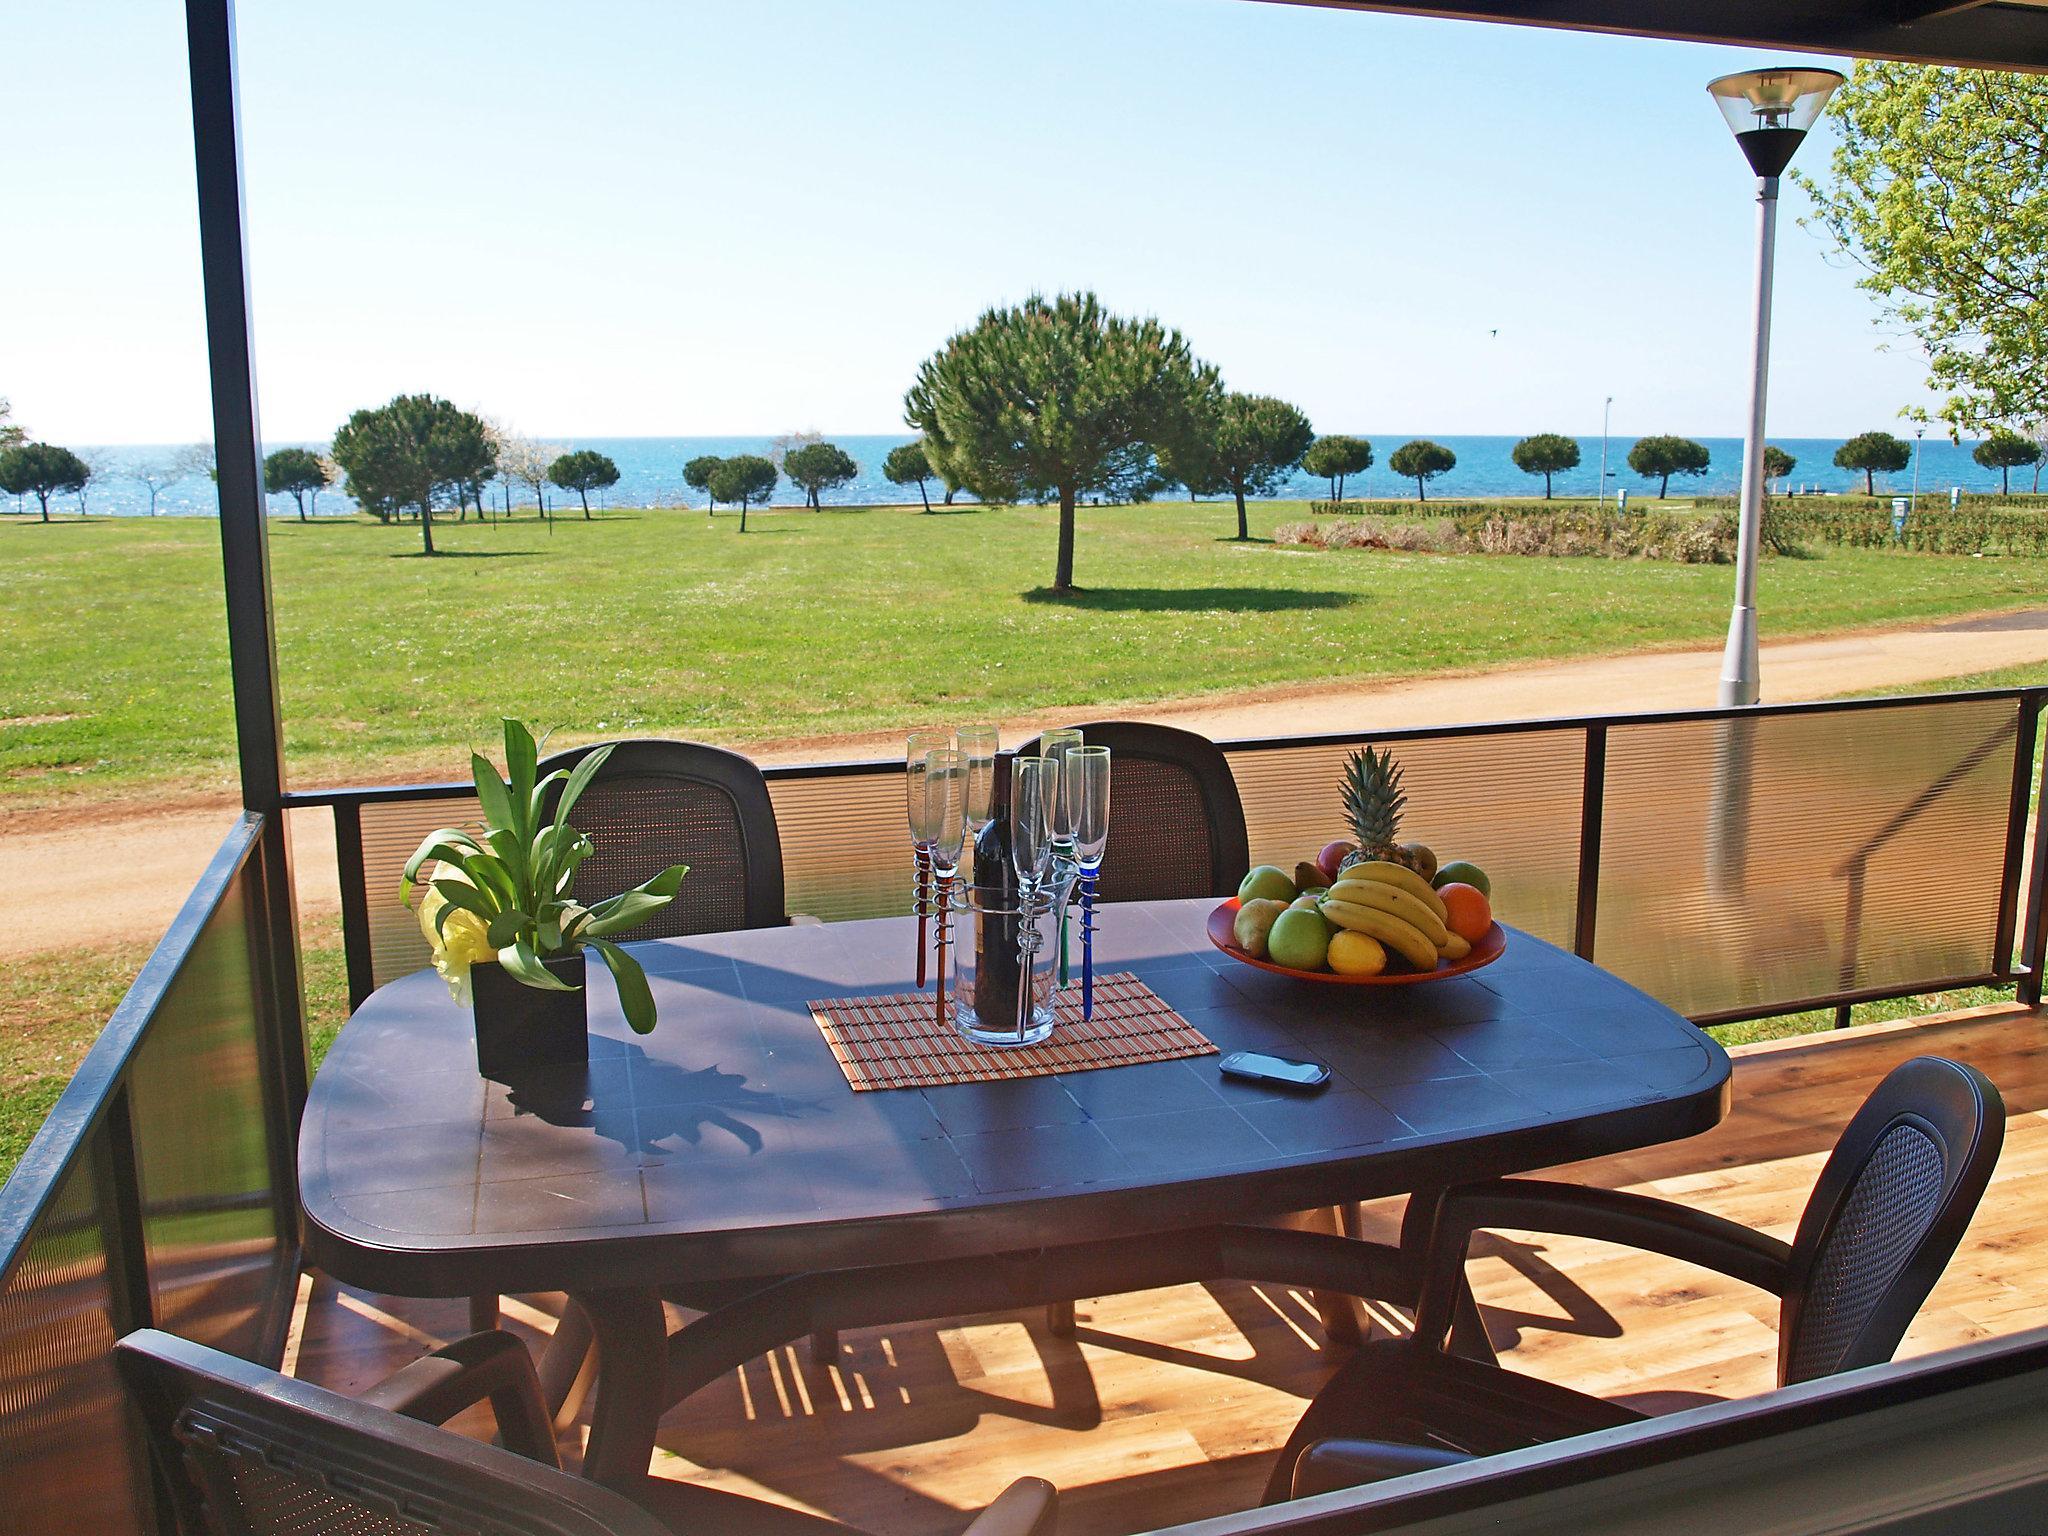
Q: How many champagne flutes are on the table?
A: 6